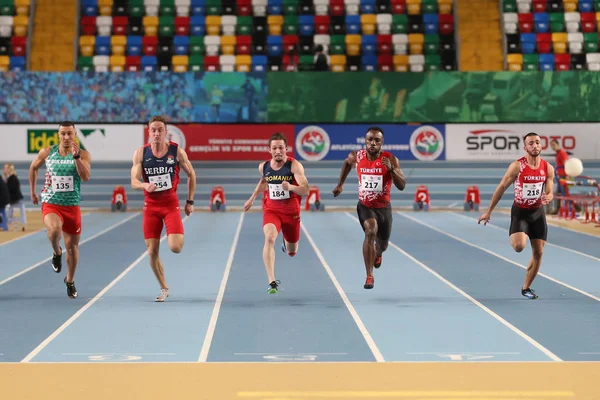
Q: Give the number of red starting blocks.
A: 5